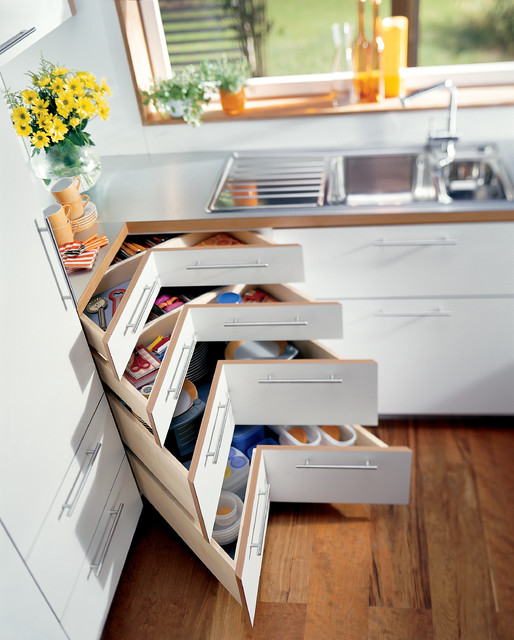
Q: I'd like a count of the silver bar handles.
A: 14